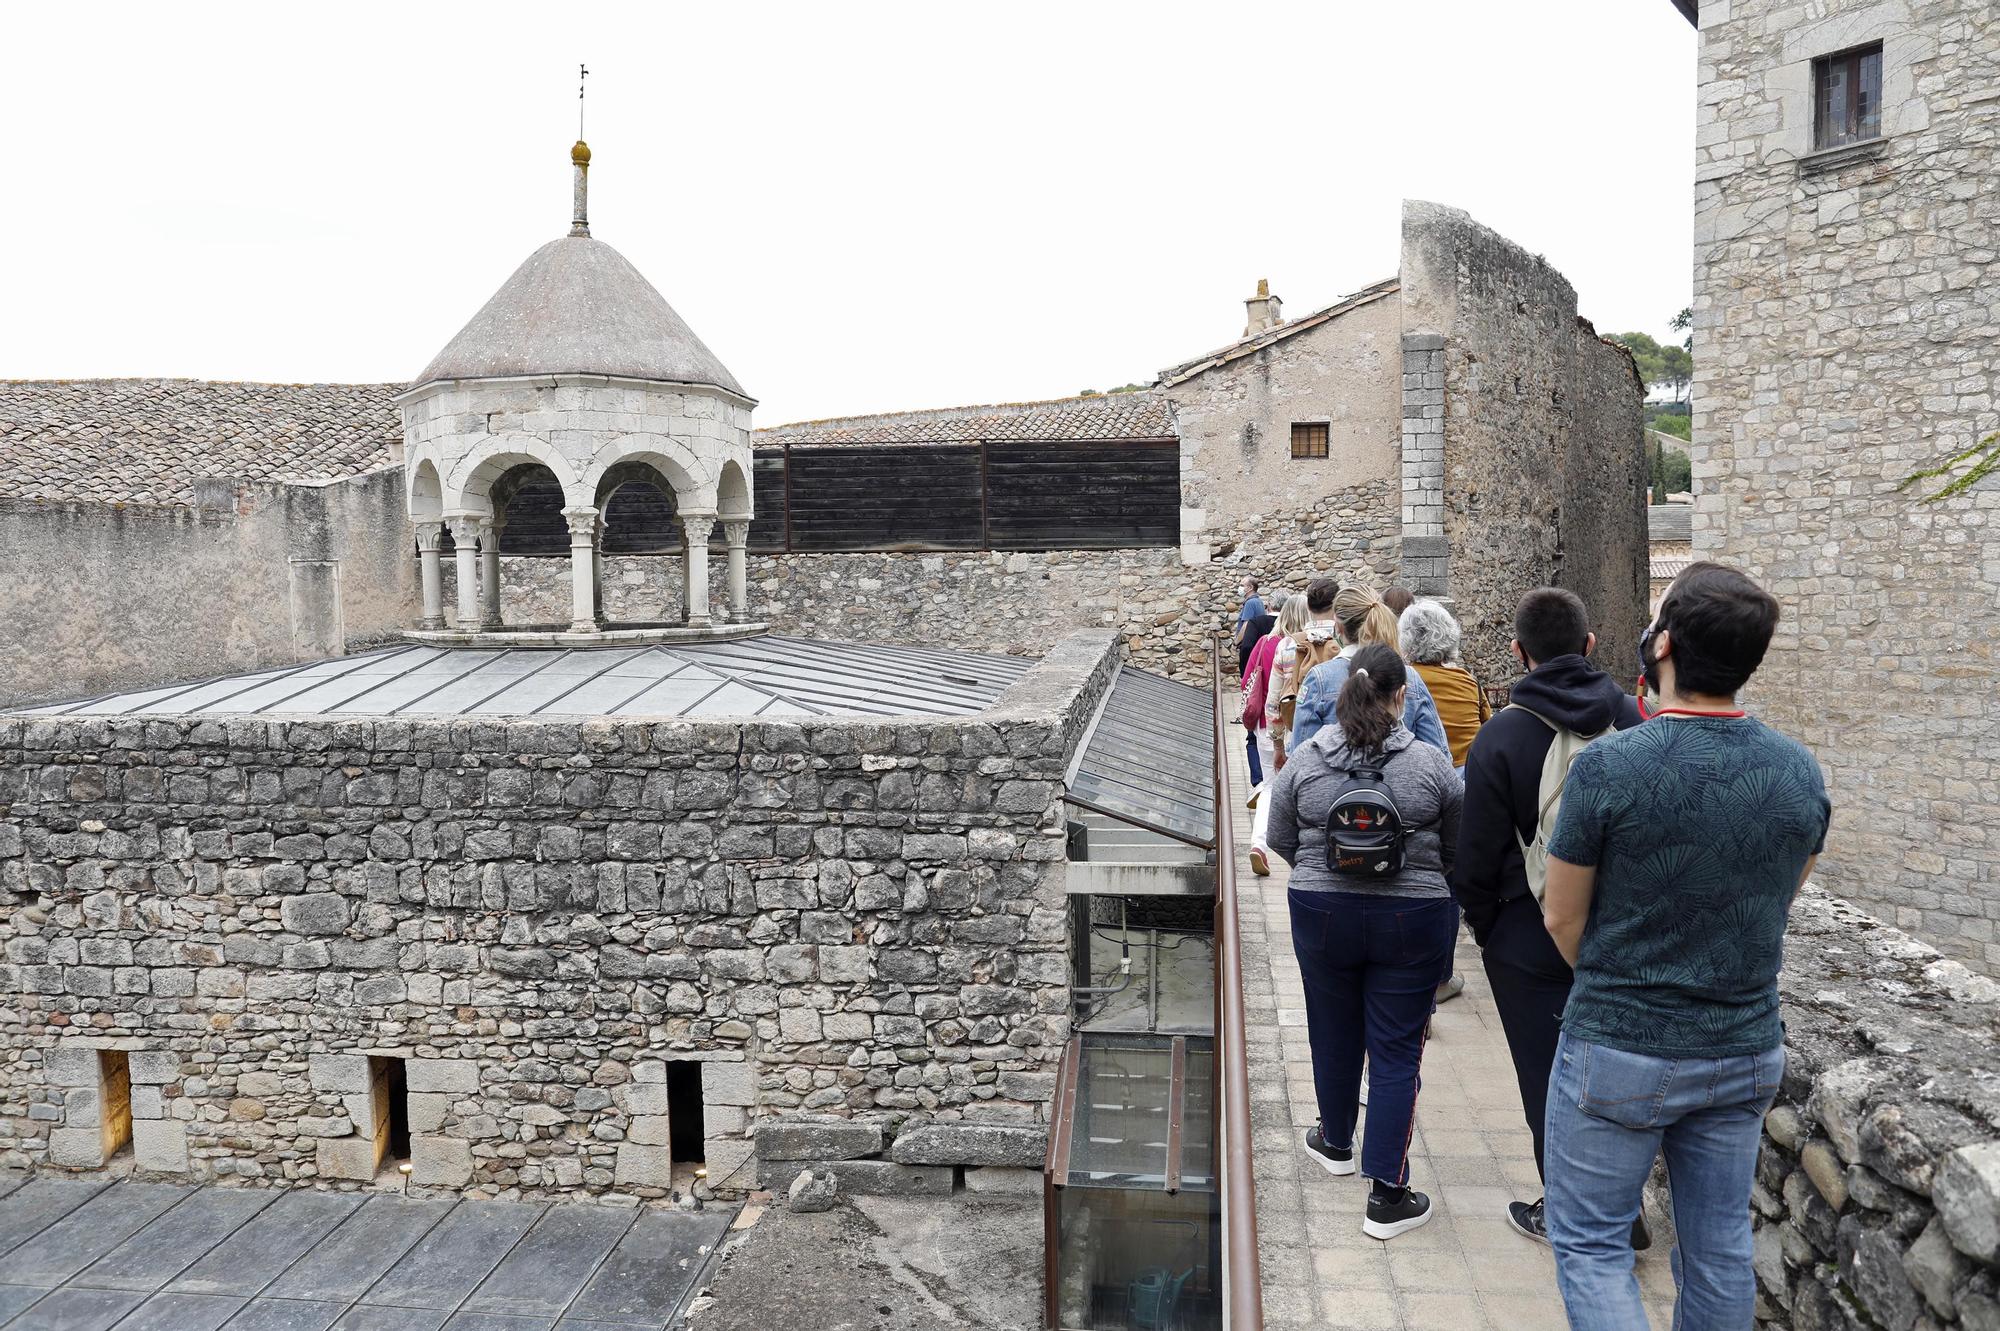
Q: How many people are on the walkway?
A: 10